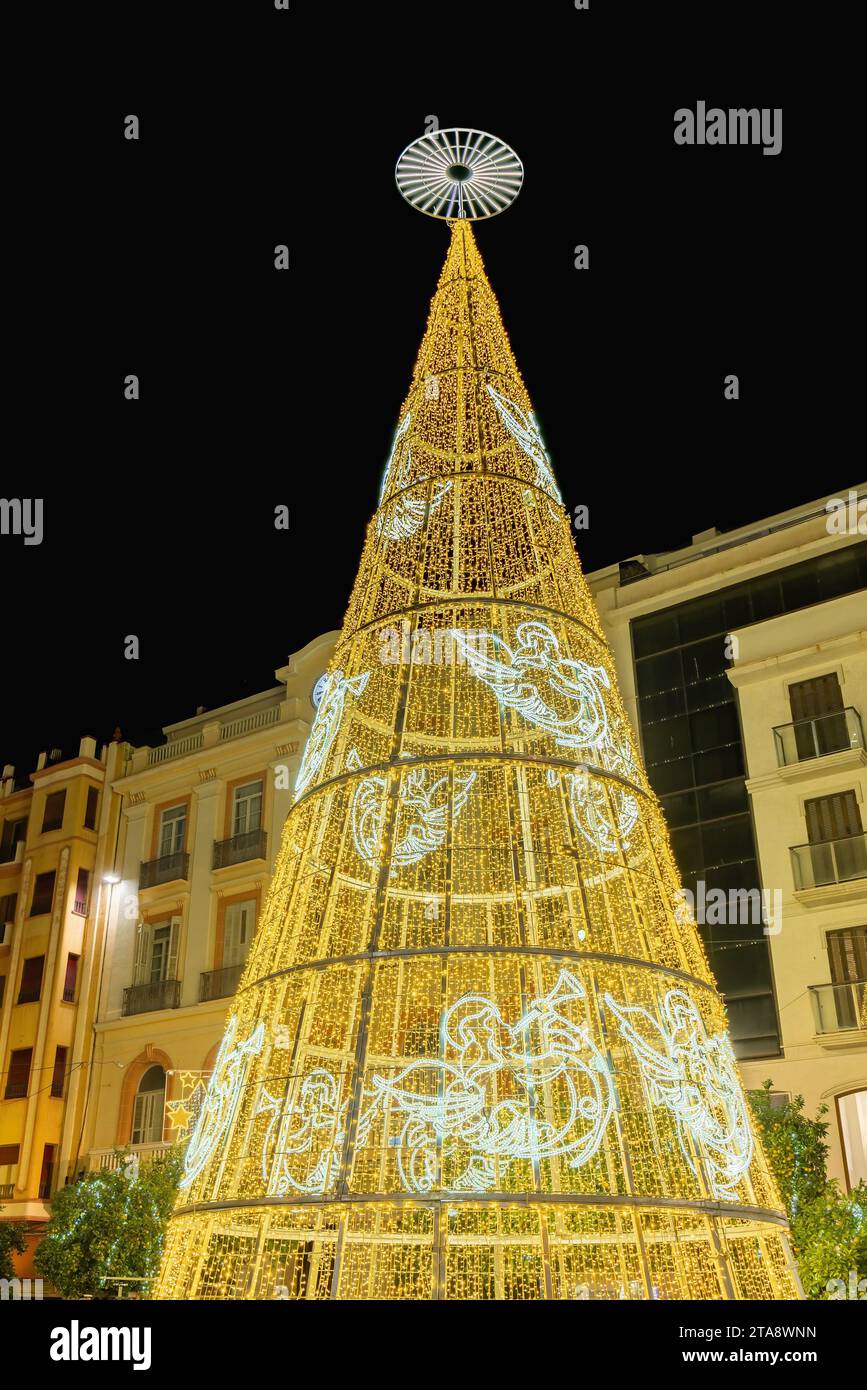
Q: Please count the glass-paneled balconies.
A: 3